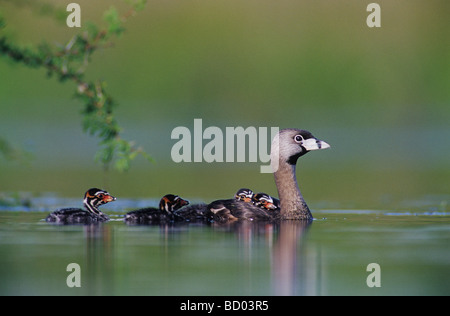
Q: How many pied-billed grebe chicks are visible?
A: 4